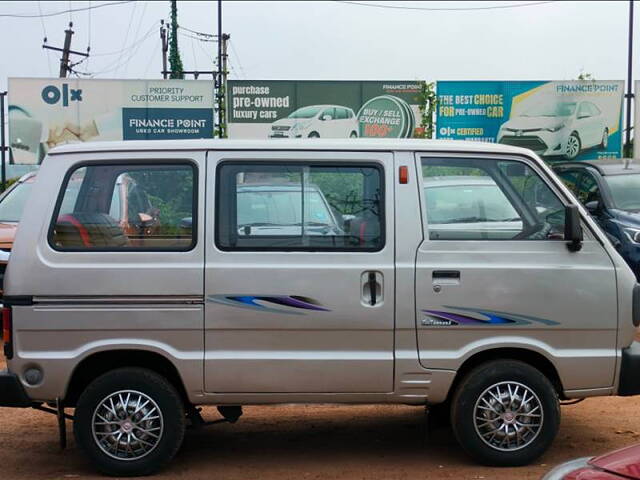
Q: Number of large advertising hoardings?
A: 3